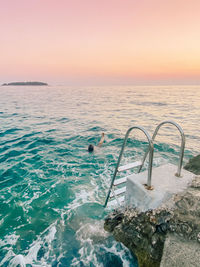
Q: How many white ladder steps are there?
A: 4